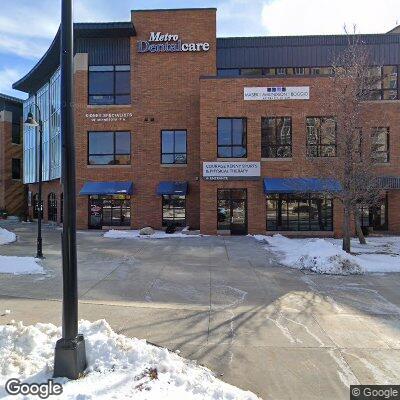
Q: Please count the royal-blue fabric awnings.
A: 3